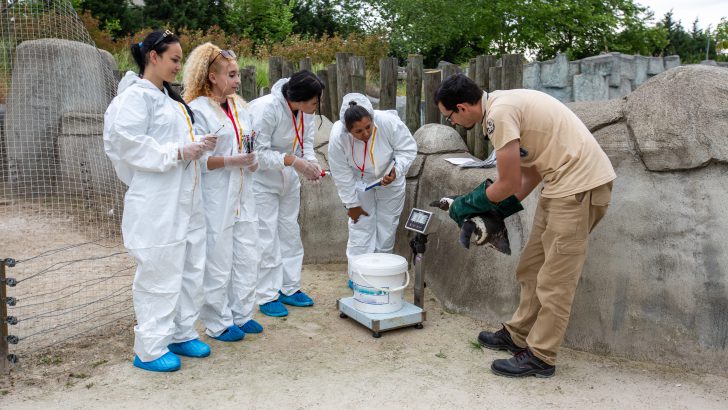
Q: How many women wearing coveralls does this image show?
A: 4